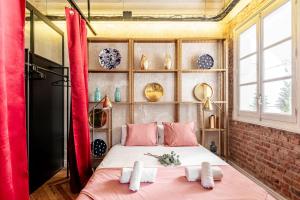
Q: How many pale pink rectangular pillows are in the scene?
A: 2